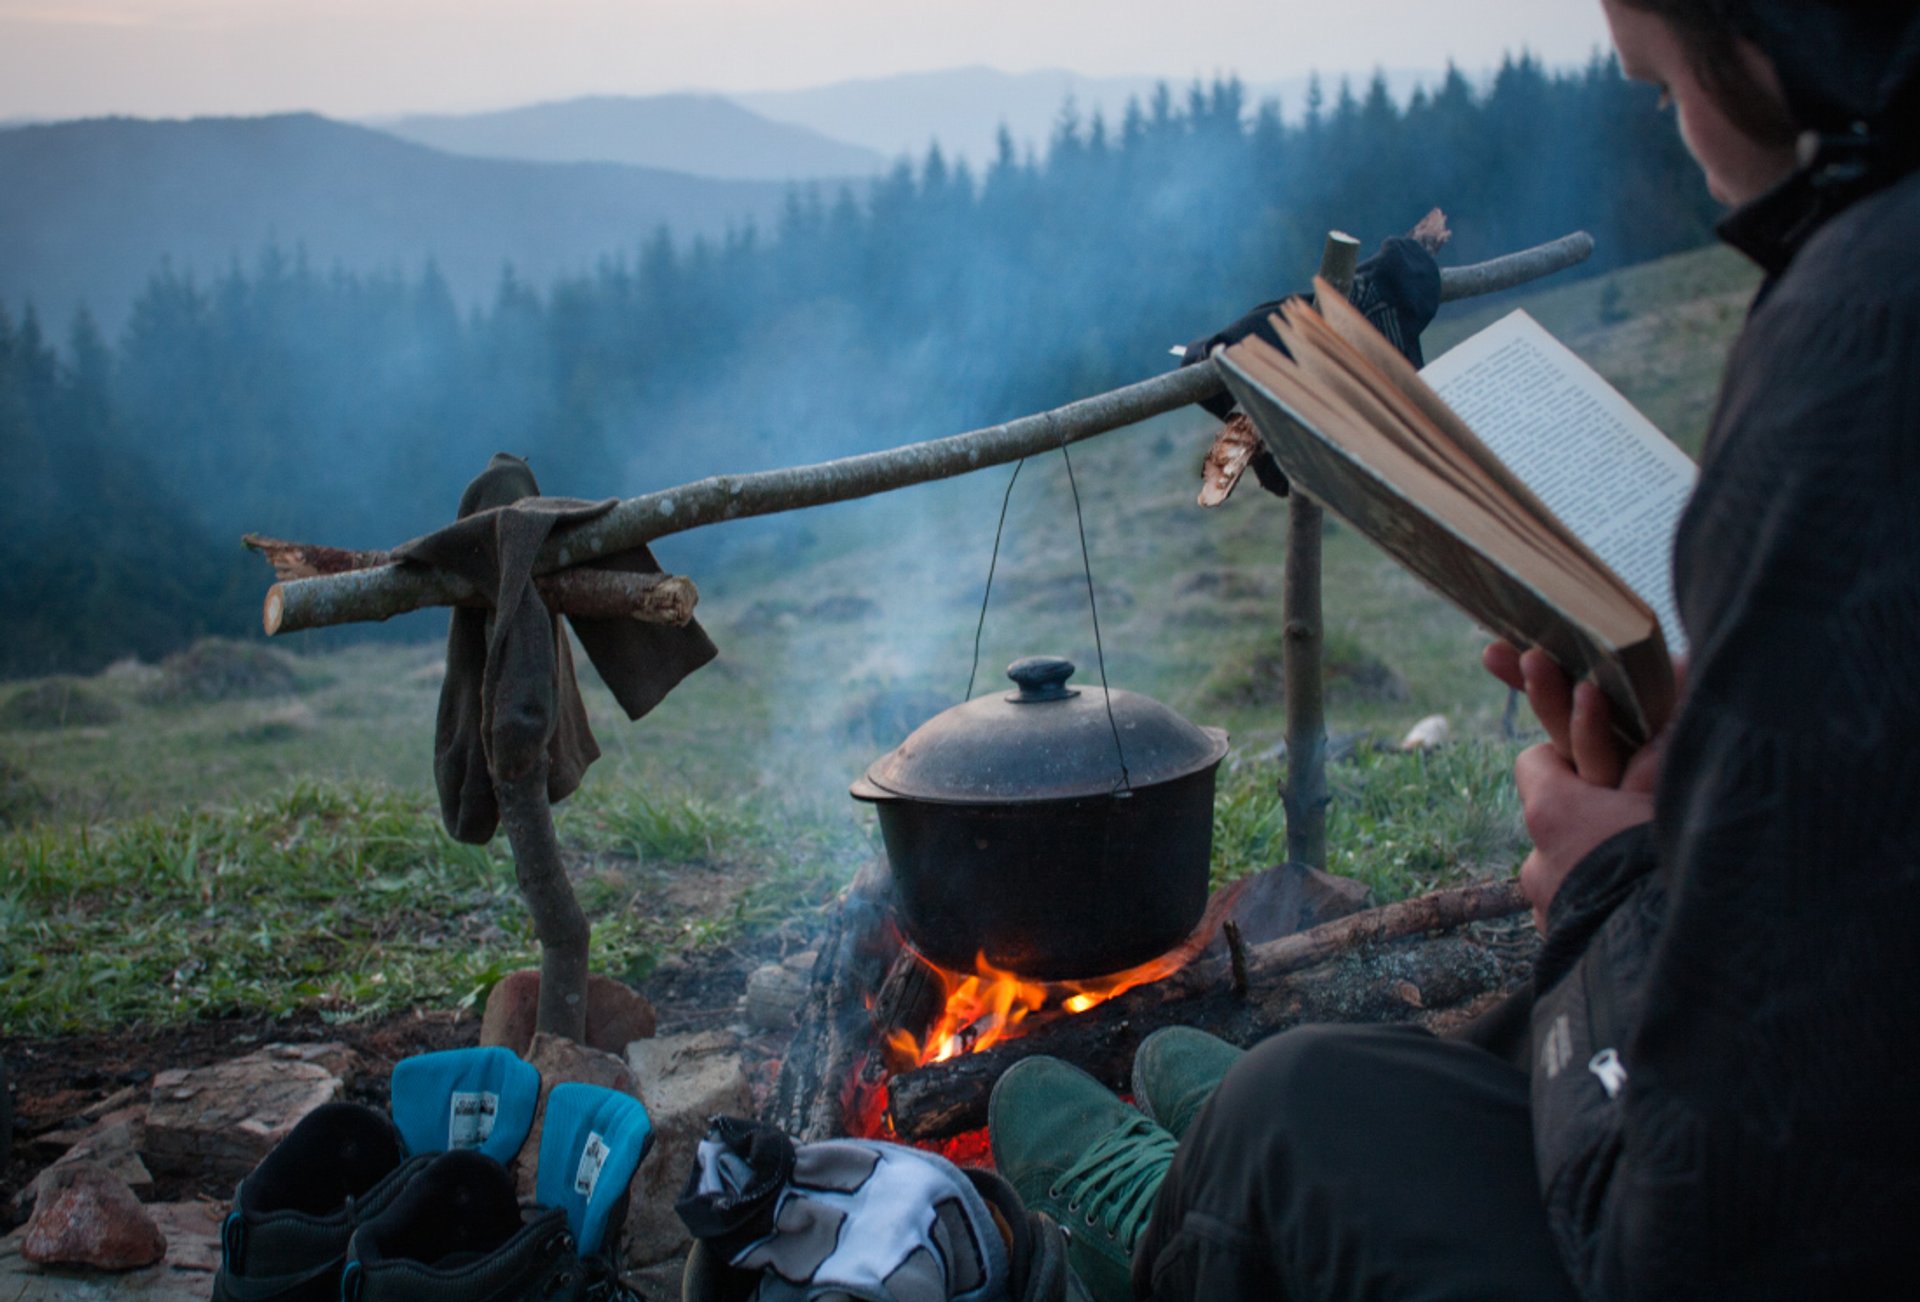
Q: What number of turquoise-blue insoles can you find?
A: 2